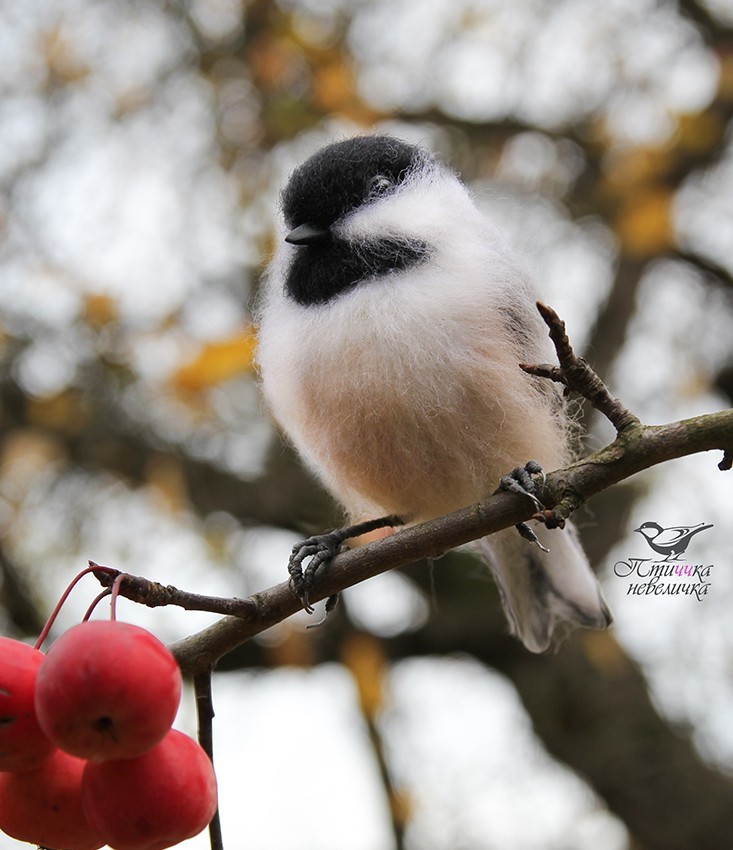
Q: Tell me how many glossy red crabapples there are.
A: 4